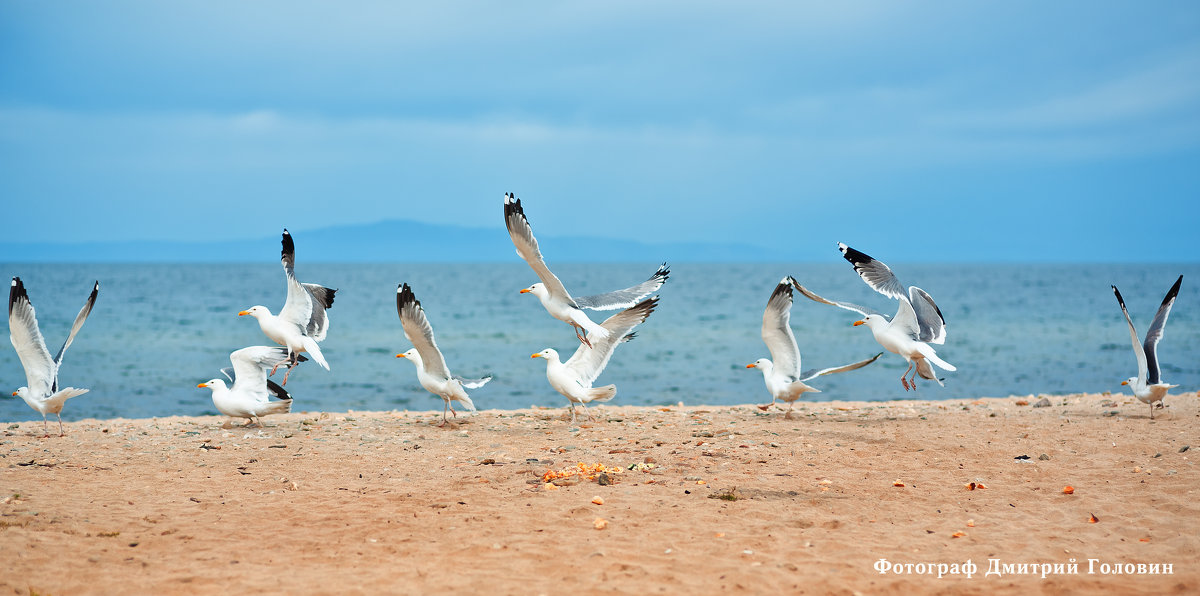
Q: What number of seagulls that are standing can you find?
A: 6